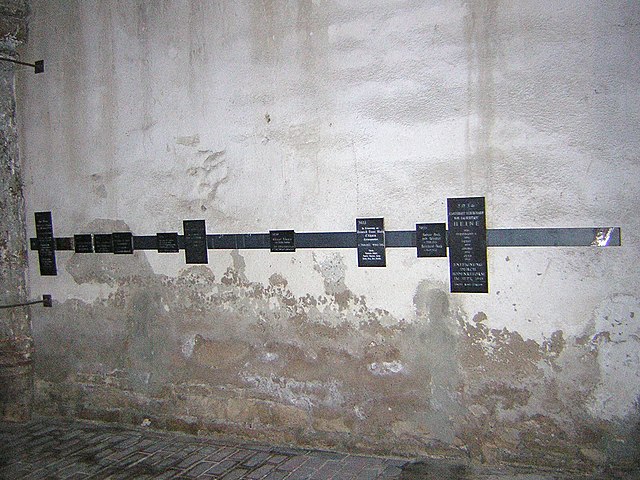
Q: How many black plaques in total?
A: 10